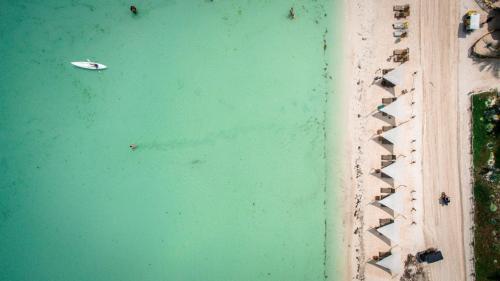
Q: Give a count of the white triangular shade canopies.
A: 7